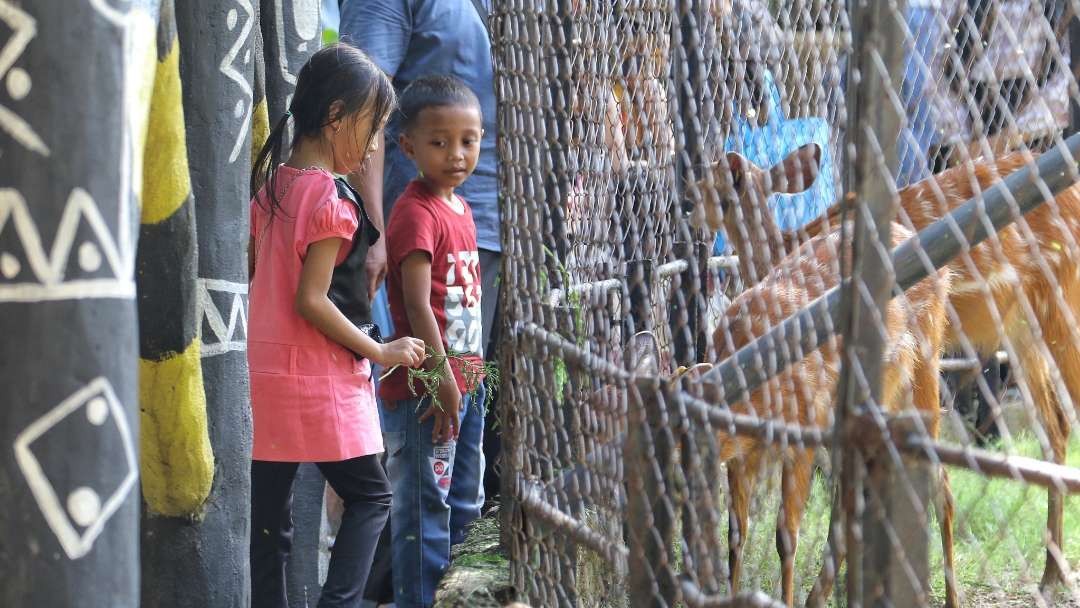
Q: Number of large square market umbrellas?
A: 0